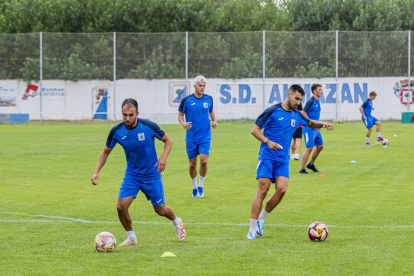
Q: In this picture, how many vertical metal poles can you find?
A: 6